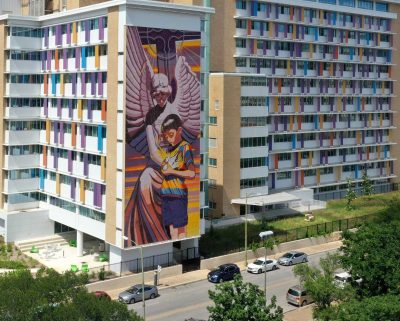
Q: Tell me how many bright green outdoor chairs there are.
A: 5